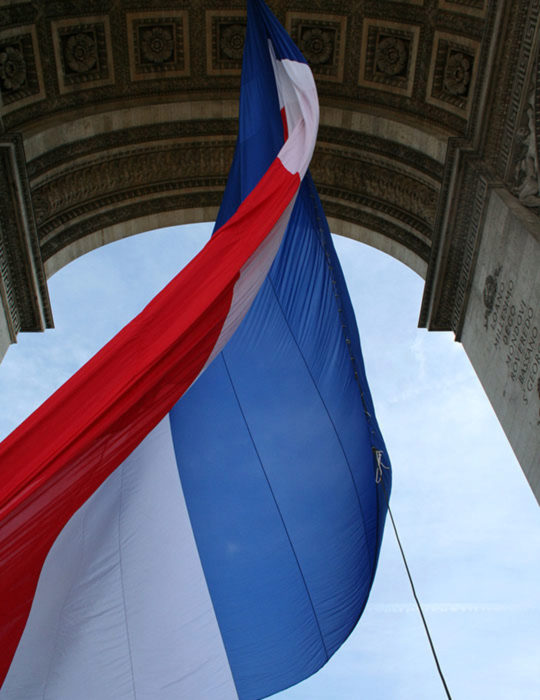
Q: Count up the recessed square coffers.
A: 7